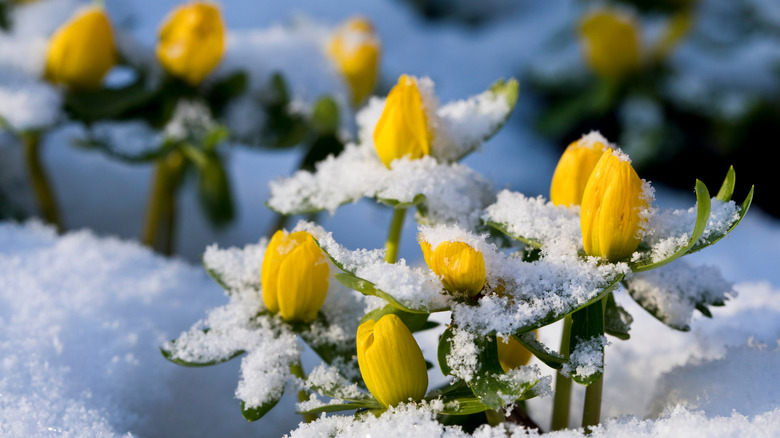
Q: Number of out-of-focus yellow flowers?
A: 4